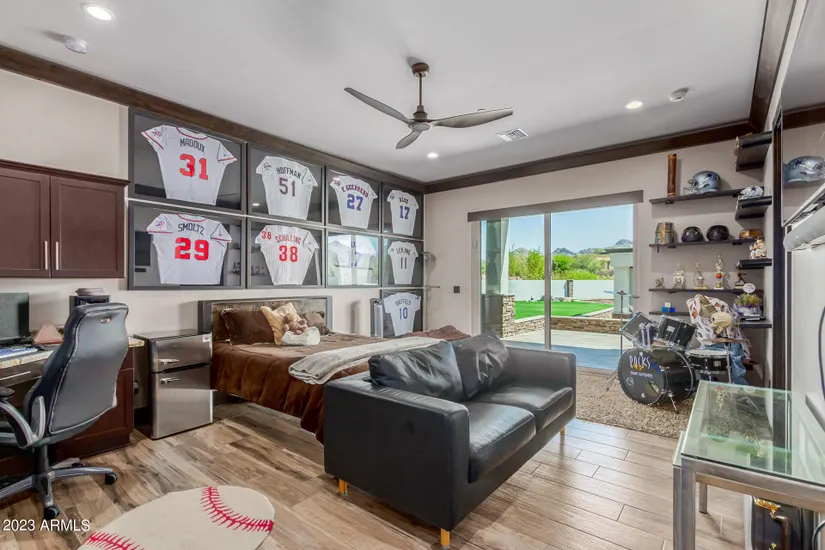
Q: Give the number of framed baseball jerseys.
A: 9